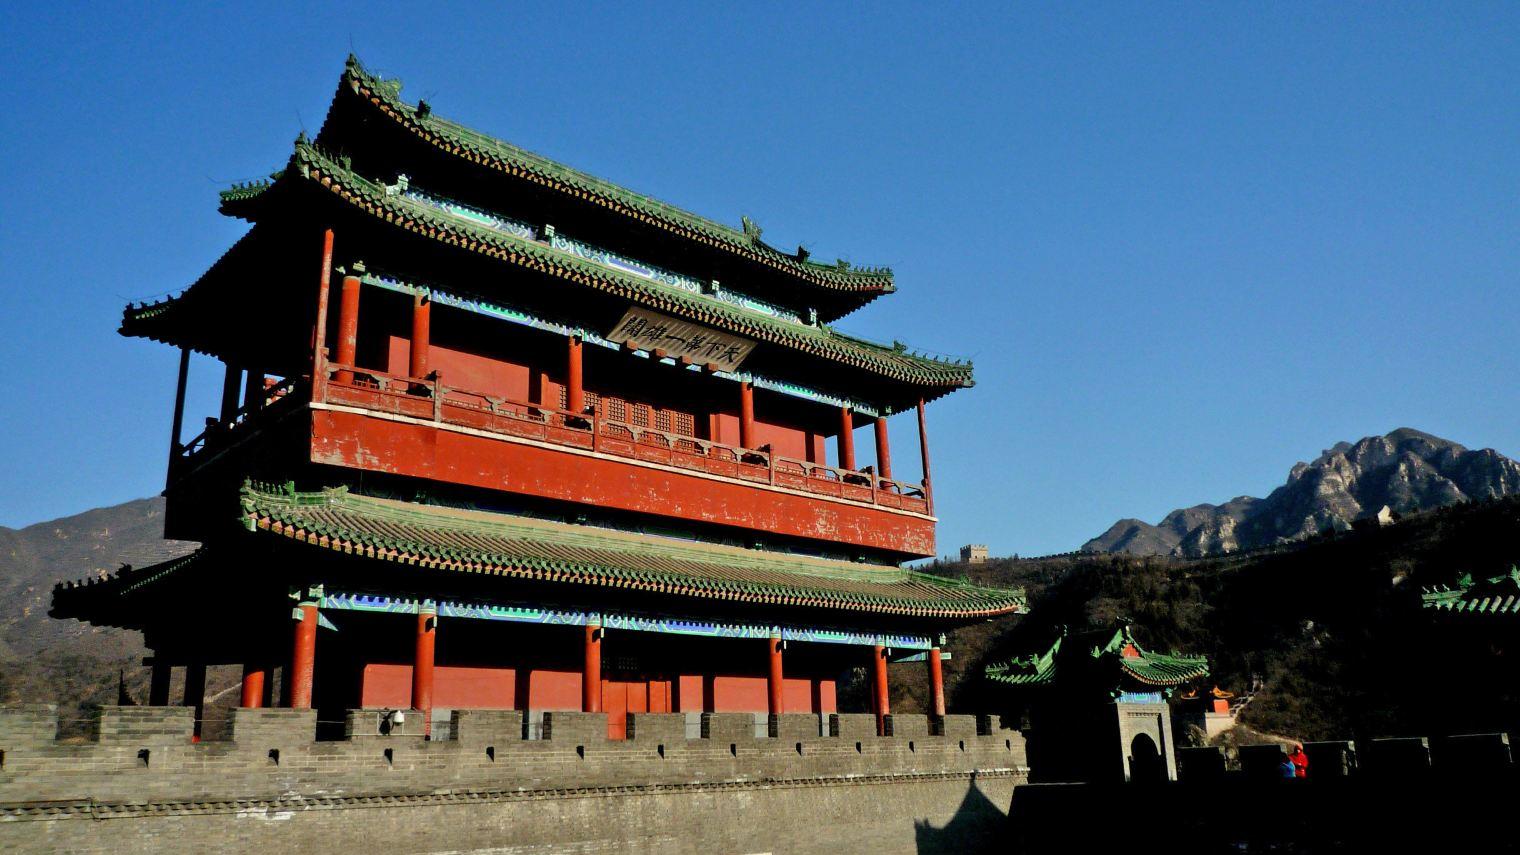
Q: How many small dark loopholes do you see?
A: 13